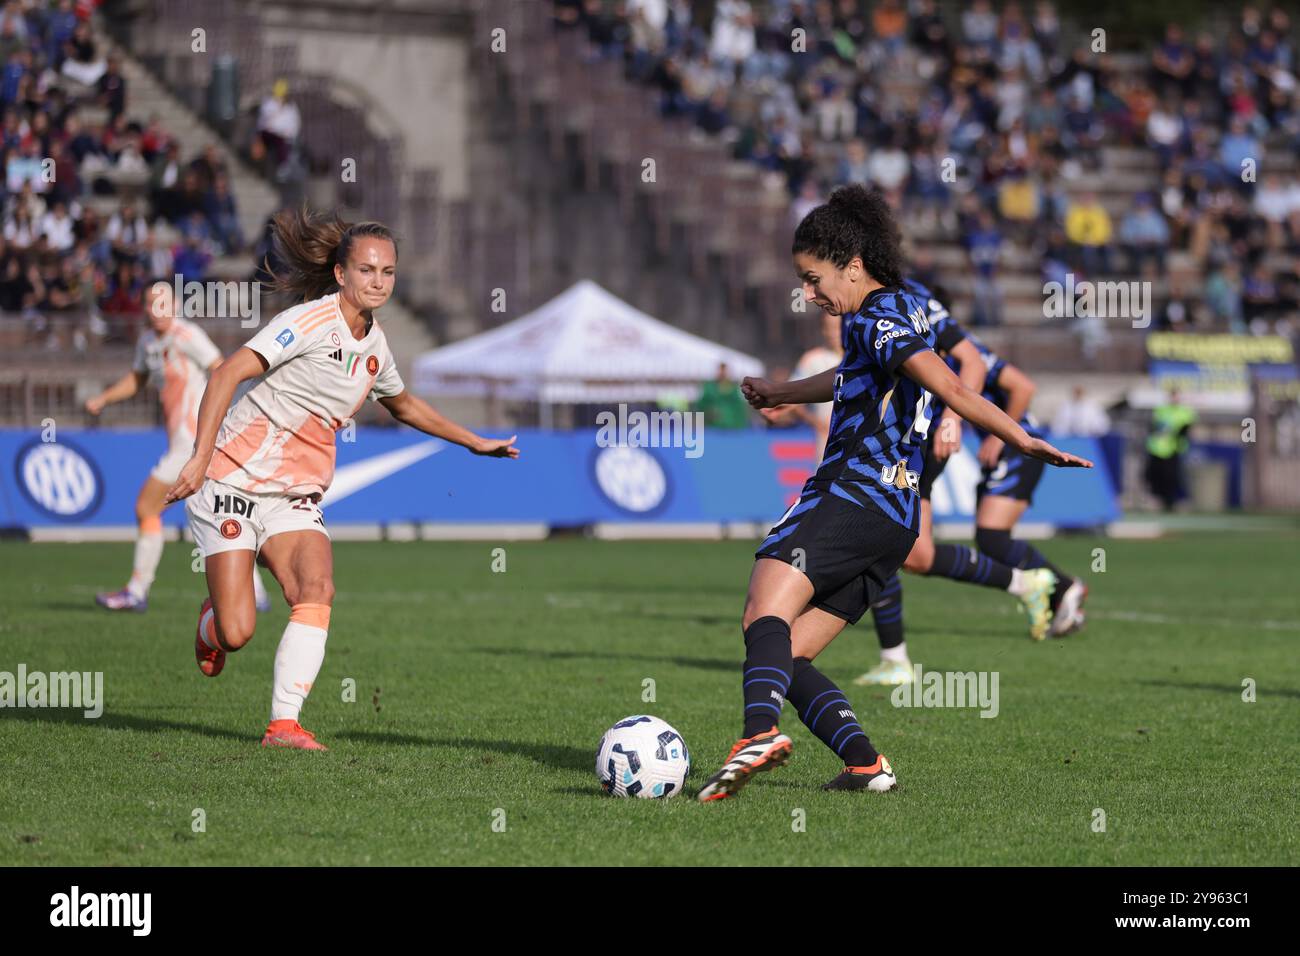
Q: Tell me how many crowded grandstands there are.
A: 2